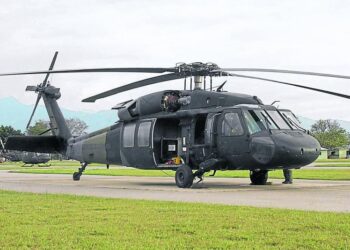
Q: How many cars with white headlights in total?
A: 0